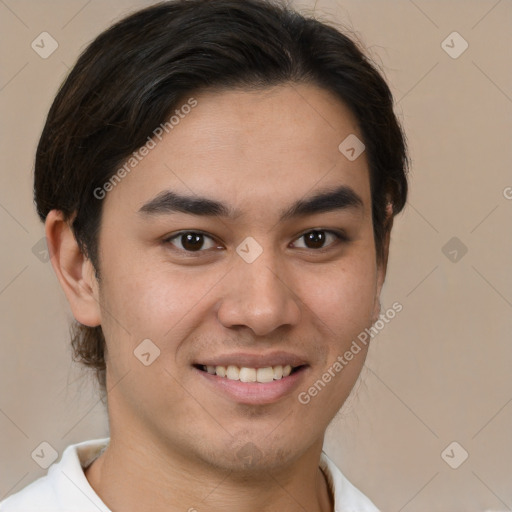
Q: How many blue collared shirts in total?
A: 0